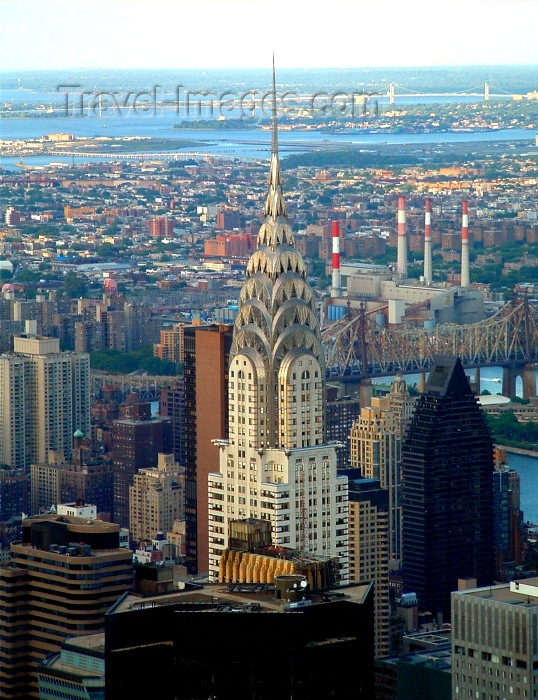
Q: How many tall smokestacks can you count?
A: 4